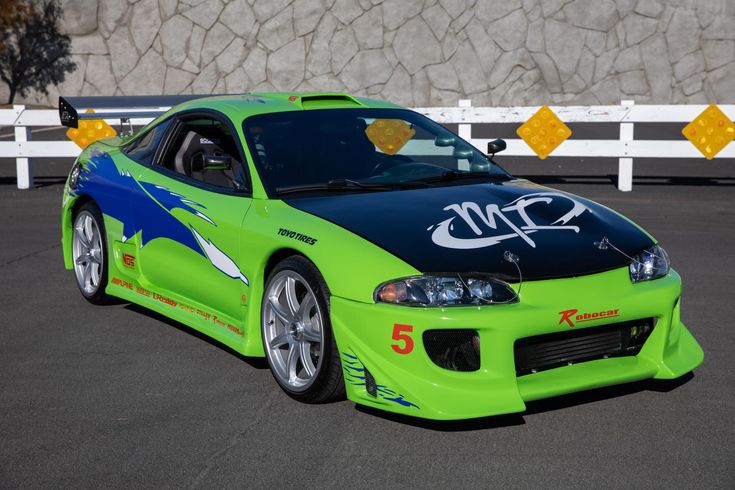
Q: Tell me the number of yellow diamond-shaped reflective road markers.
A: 4